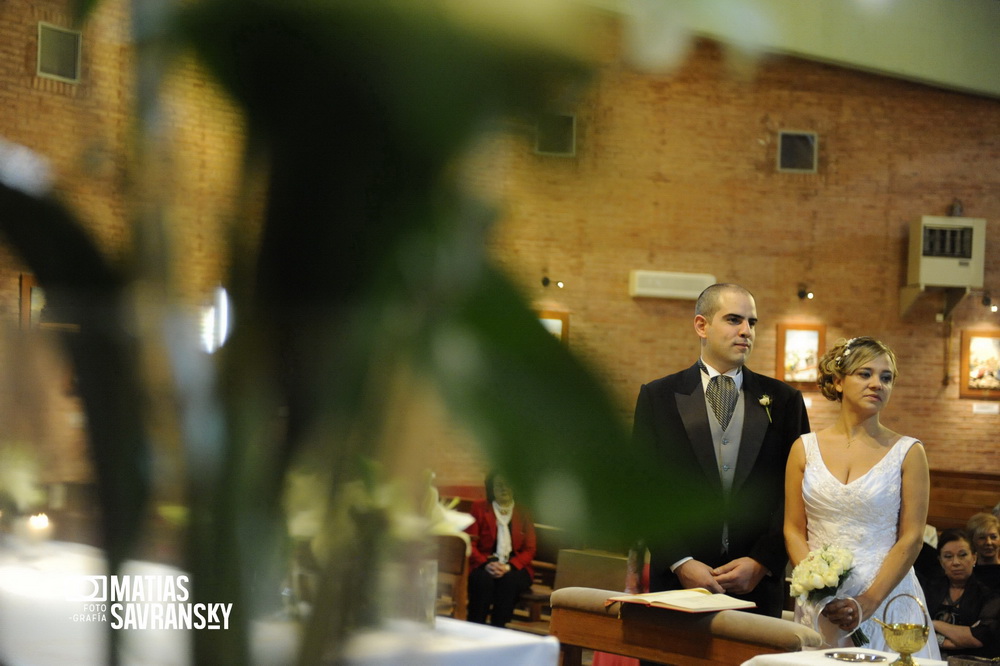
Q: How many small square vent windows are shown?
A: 3